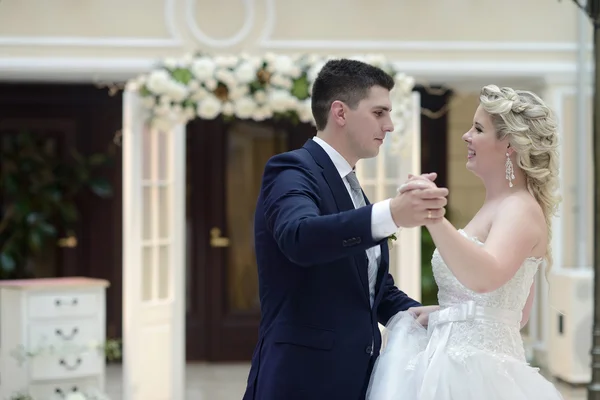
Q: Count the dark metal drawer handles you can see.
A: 4